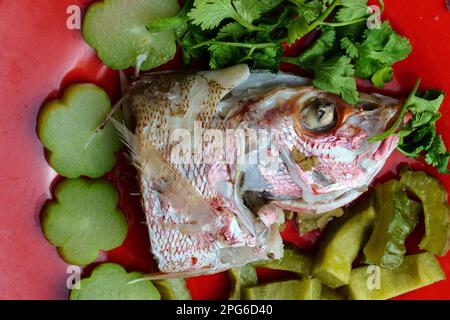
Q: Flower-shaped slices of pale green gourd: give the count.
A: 4